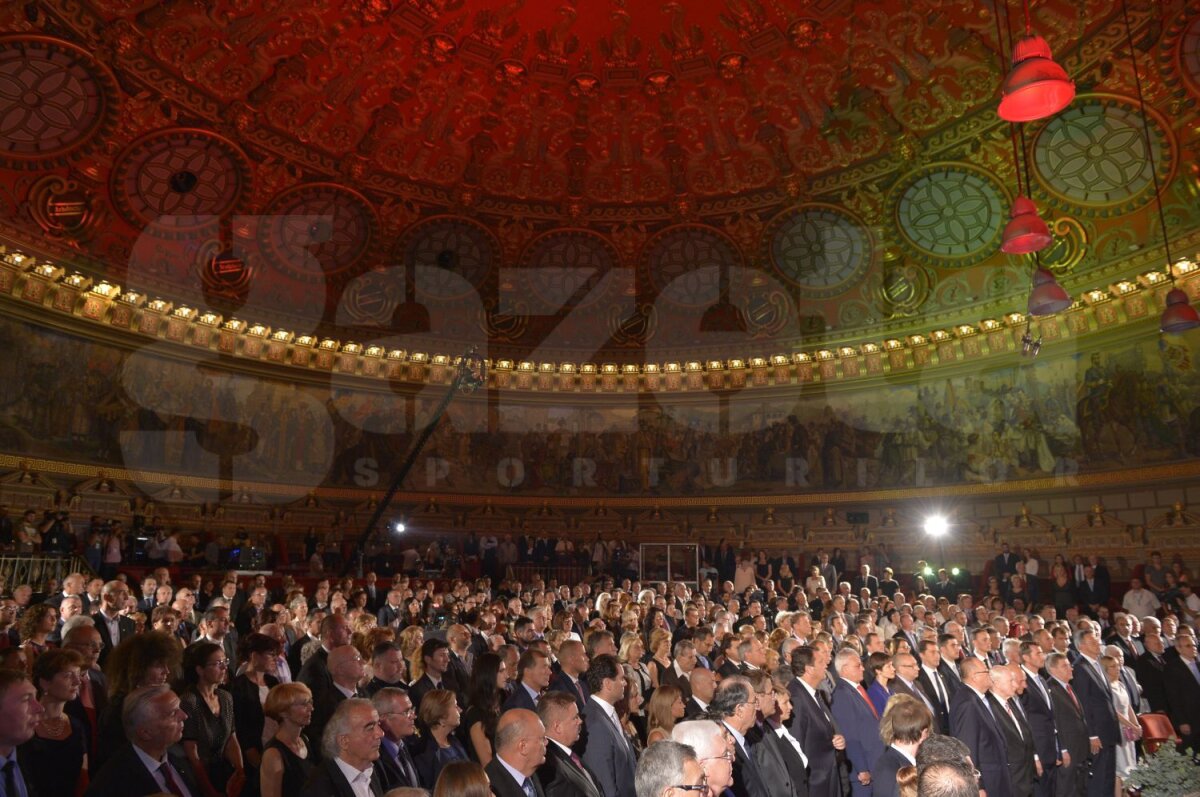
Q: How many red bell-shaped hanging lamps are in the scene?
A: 4